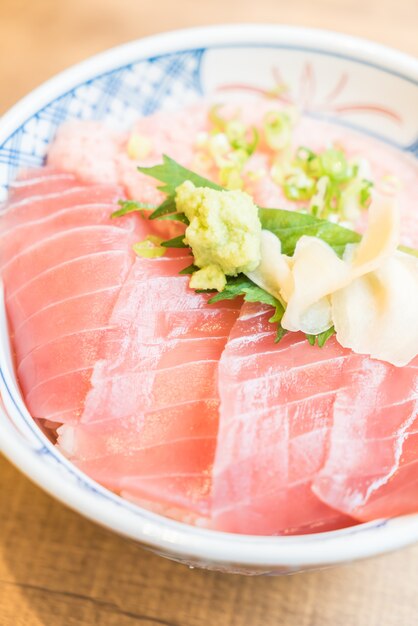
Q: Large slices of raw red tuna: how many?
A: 4